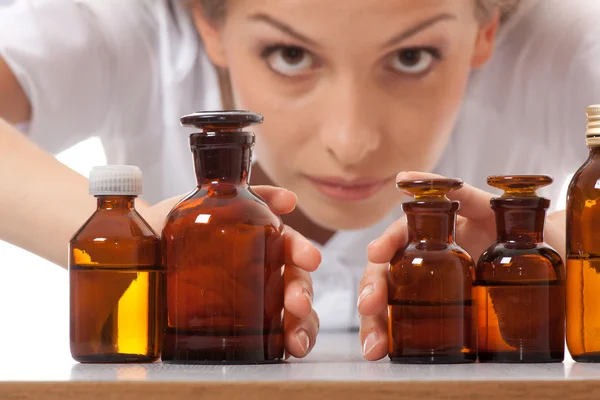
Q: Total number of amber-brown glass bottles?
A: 5